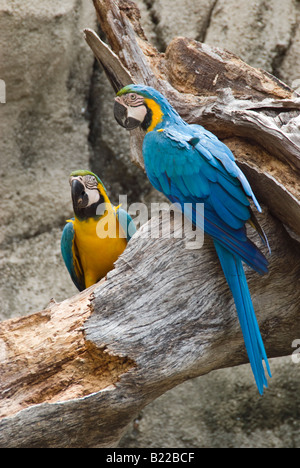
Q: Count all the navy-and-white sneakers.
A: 0